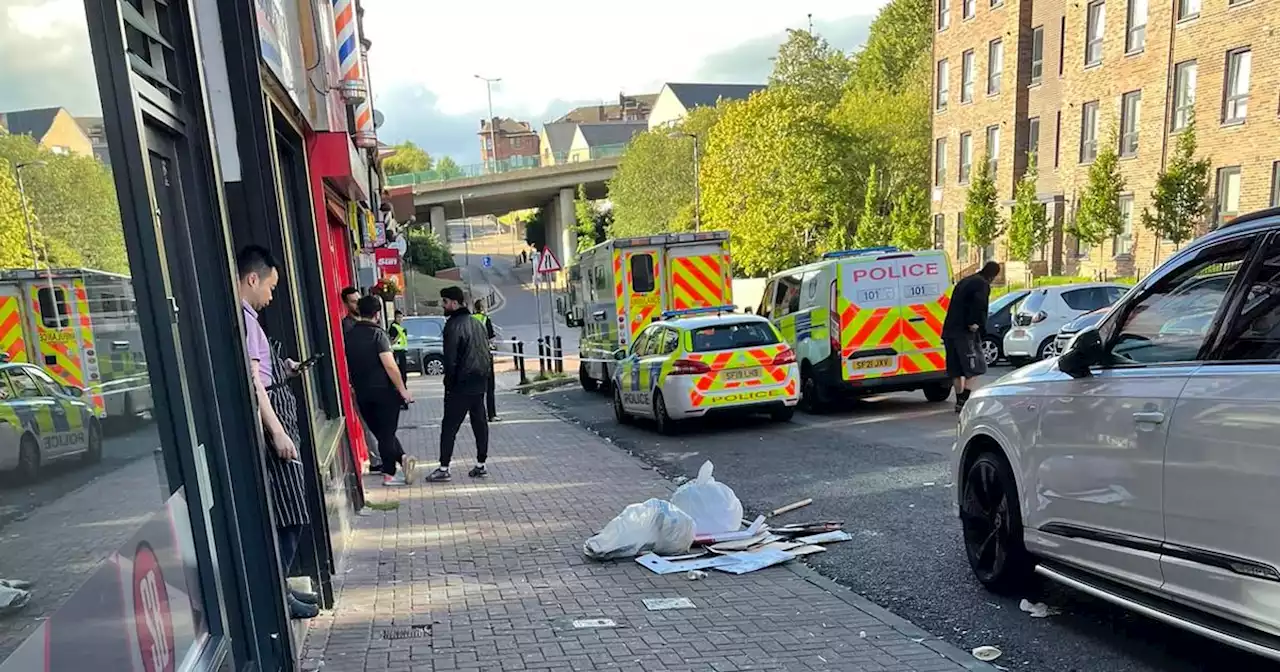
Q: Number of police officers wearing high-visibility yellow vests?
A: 2